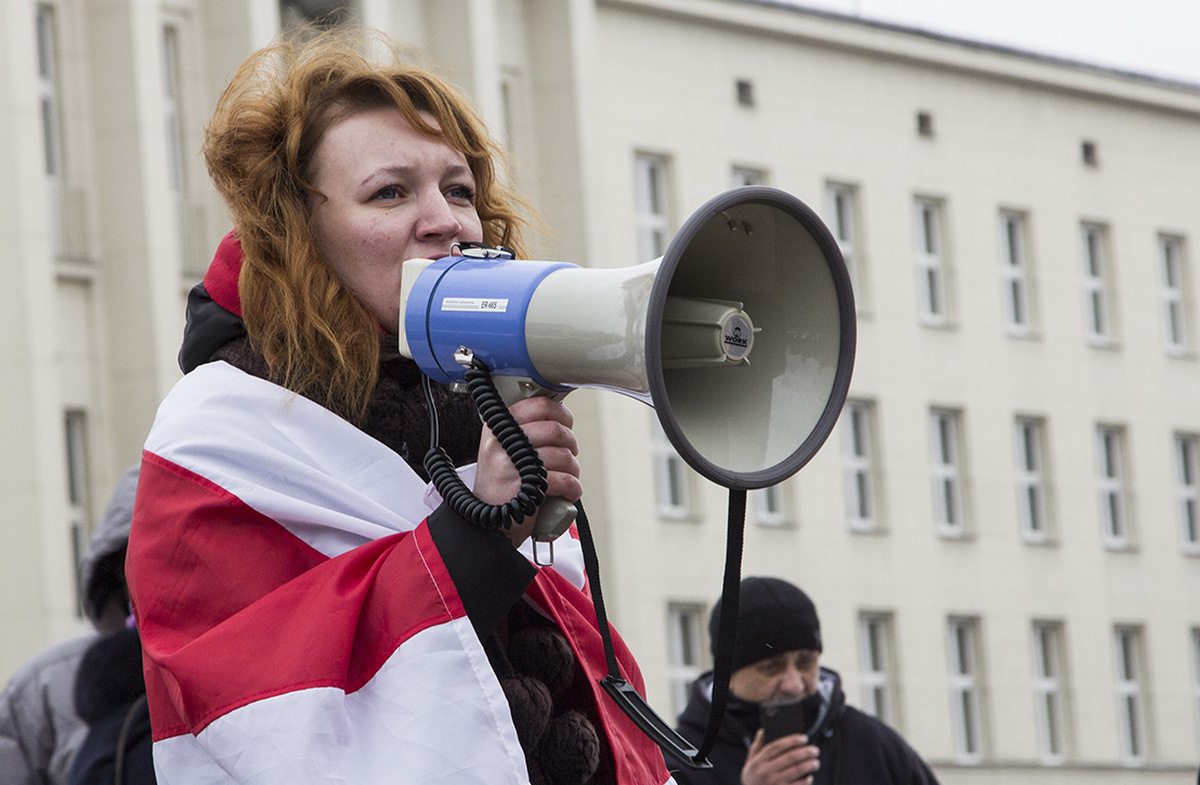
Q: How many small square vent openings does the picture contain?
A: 3